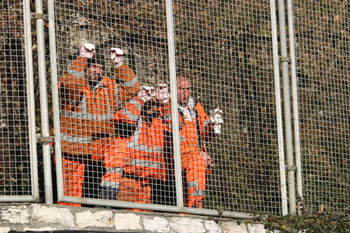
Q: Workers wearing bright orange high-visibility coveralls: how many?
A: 3